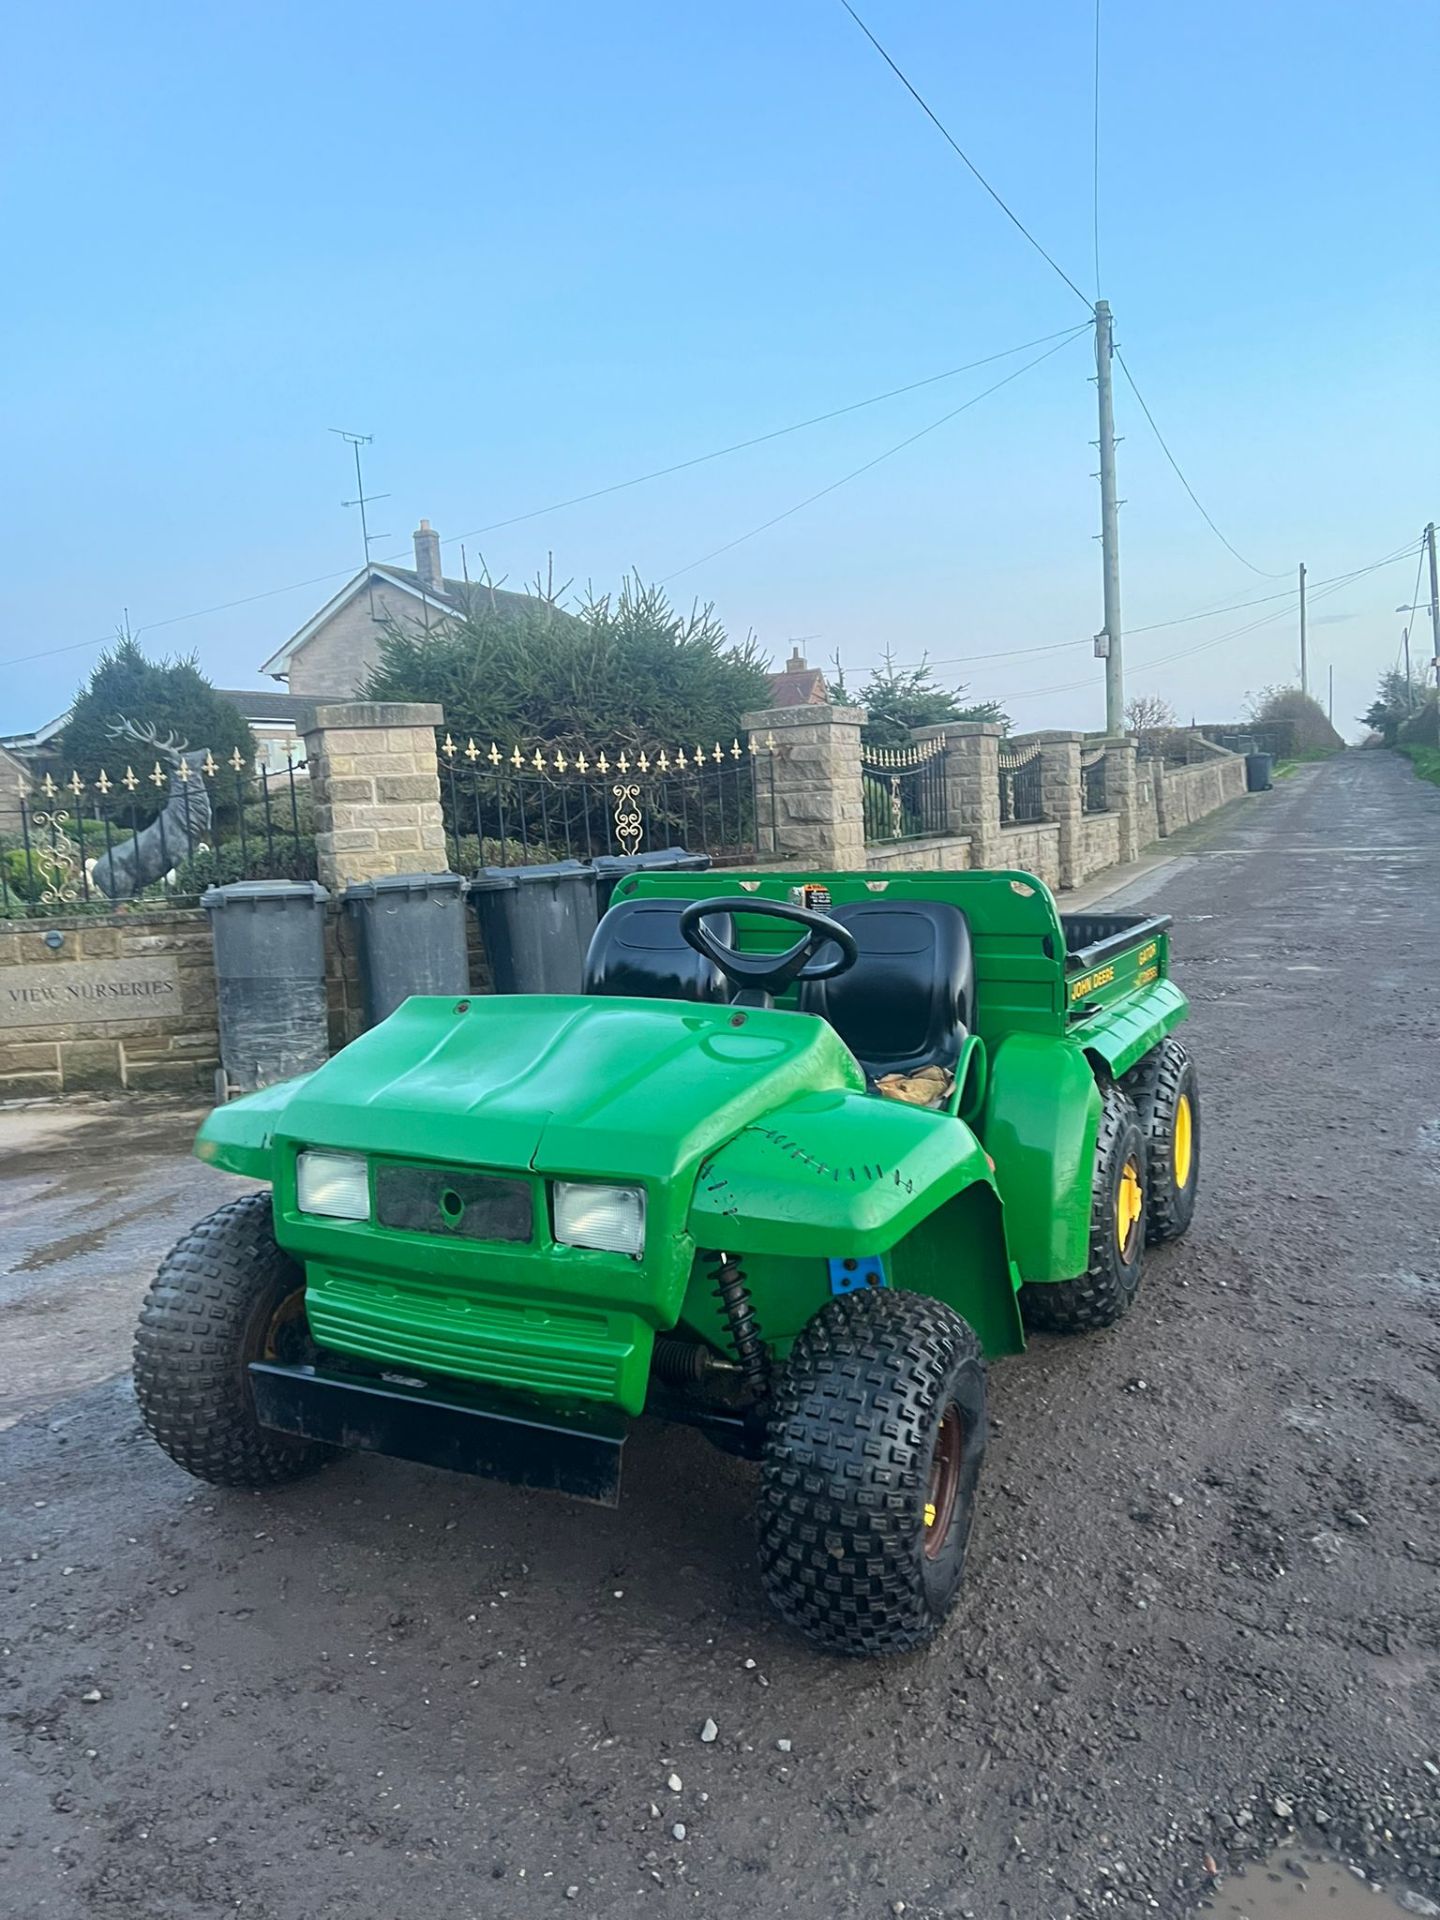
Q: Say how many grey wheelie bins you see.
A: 5